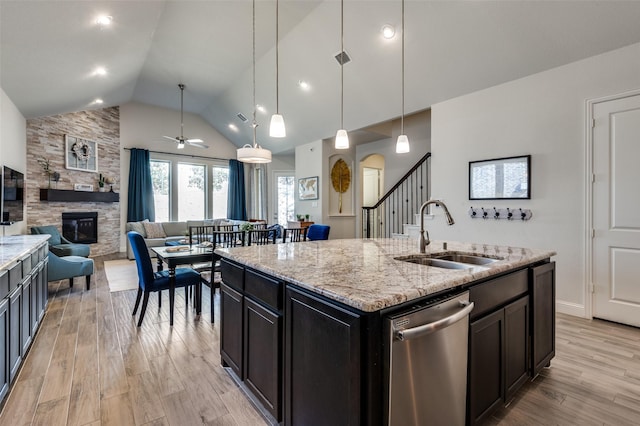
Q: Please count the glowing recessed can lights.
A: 7